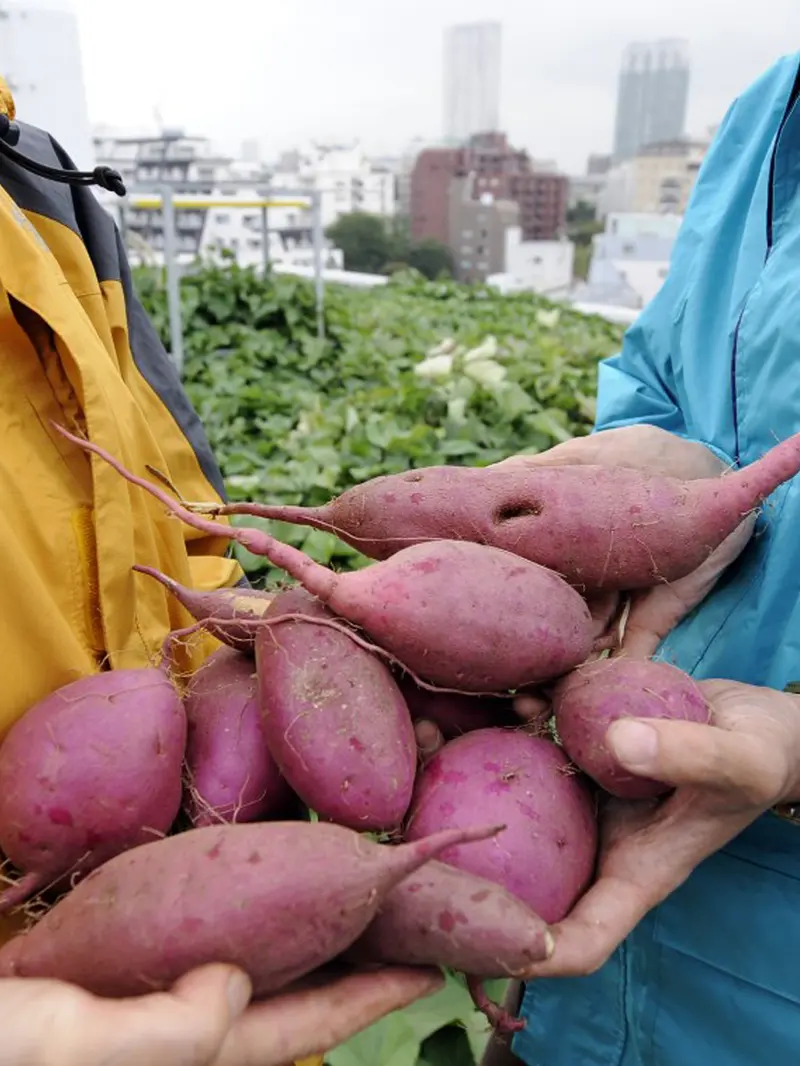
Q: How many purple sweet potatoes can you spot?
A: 11